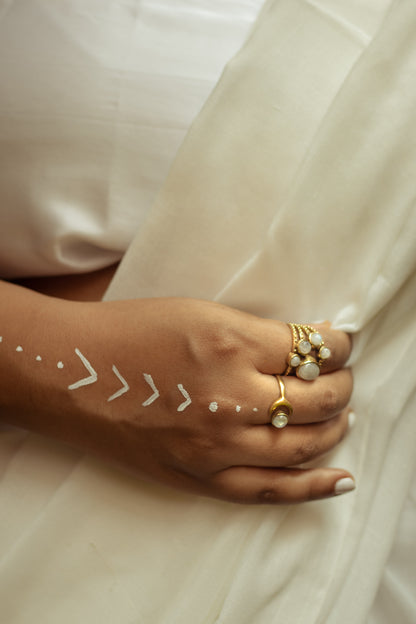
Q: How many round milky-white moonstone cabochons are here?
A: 6